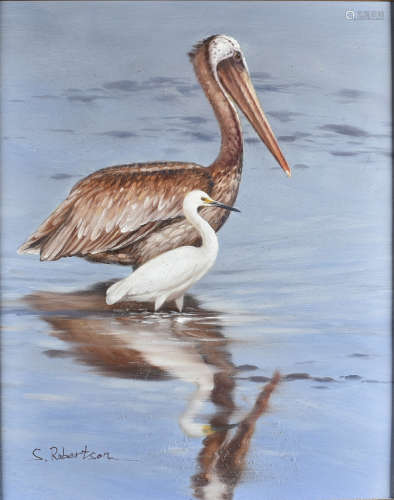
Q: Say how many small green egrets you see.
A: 0